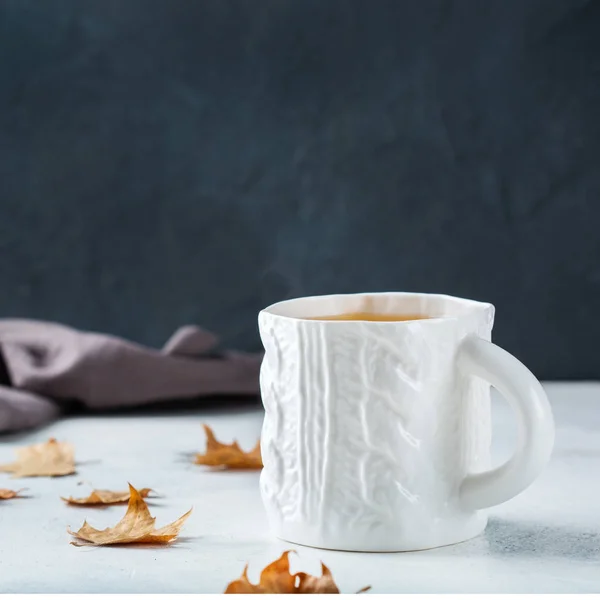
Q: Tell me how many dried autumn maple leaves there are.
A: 6